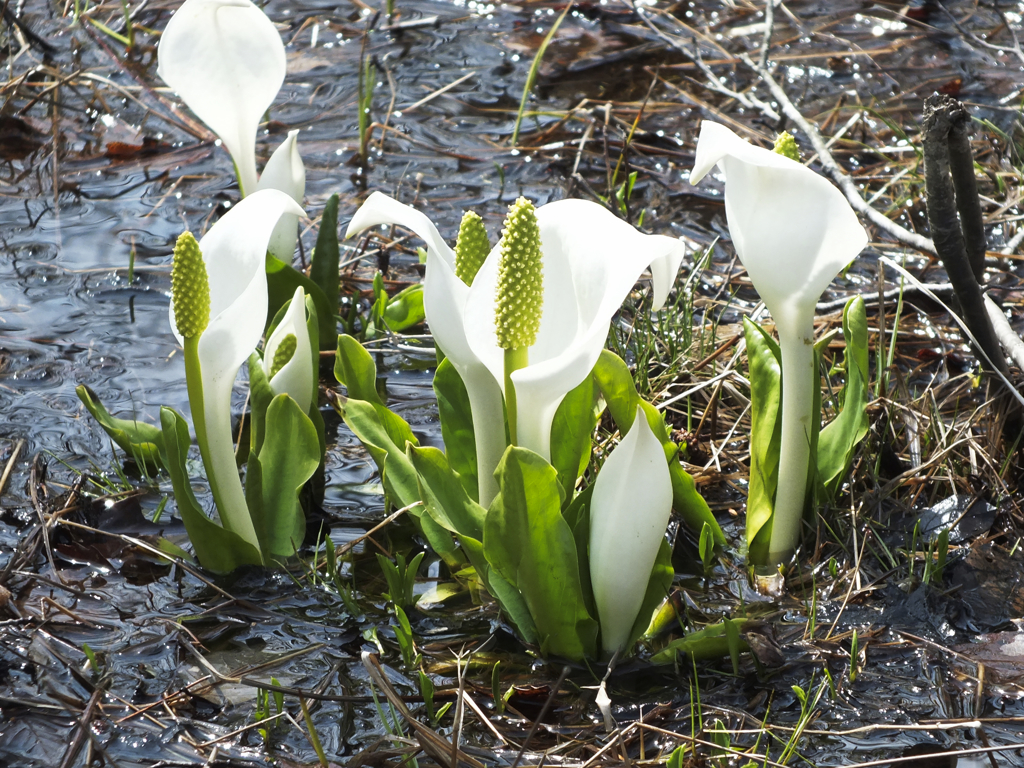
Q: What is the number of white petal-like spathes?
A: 8